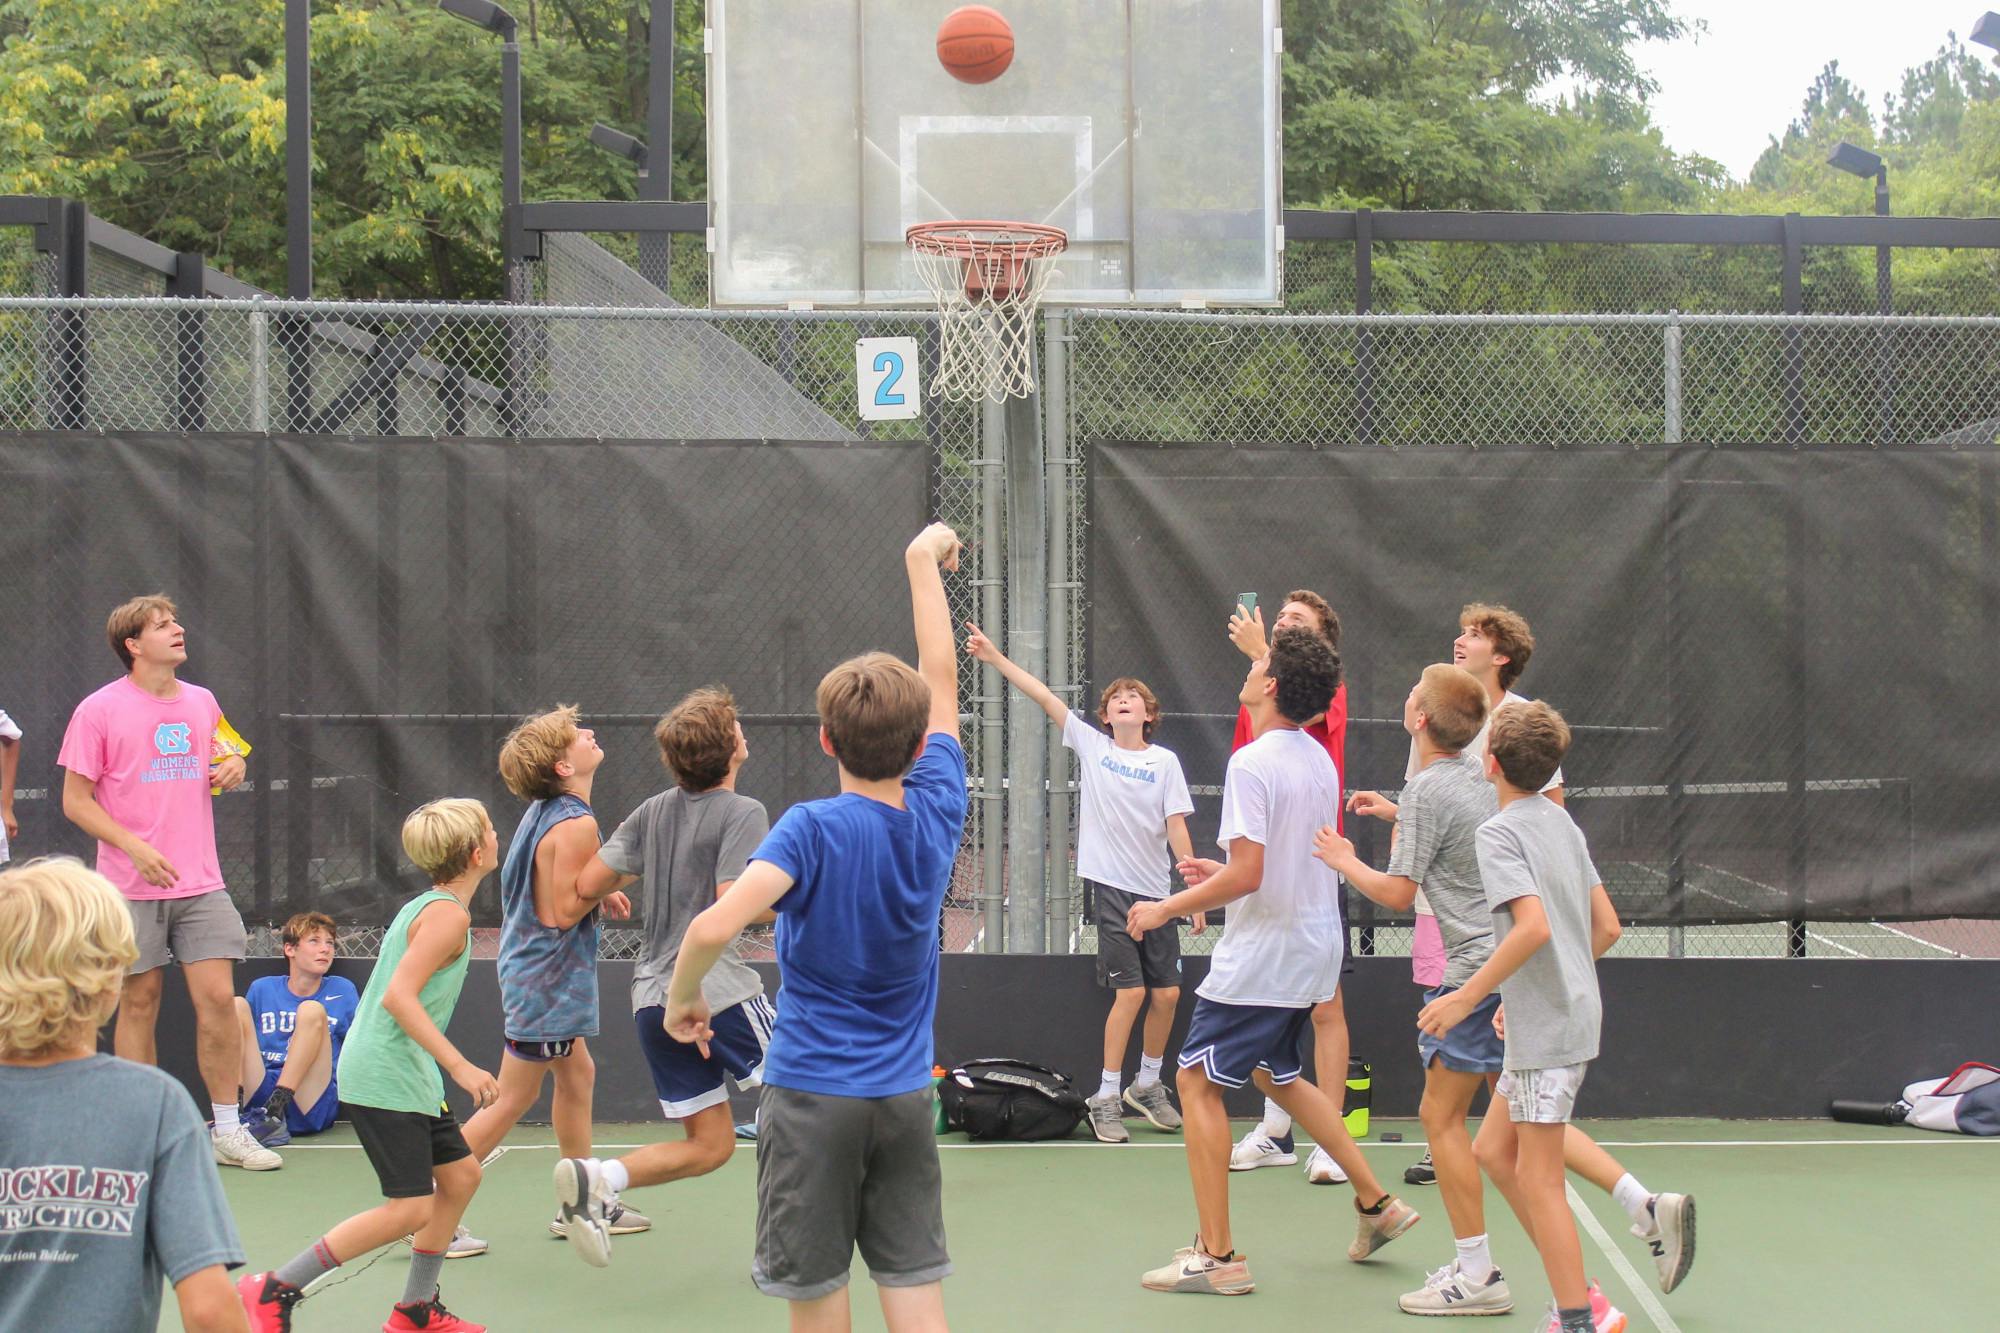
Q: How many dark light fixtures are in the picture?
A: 4